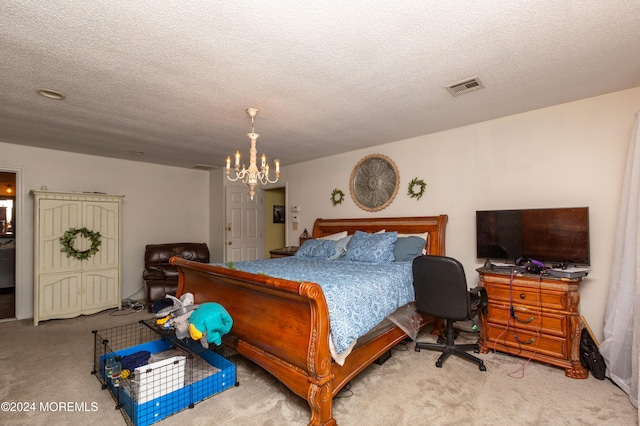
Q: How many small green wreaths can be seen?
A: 2